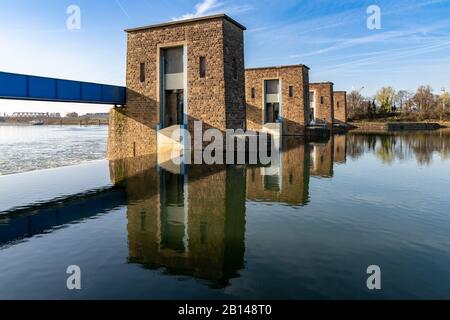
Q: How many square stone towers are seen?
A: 4